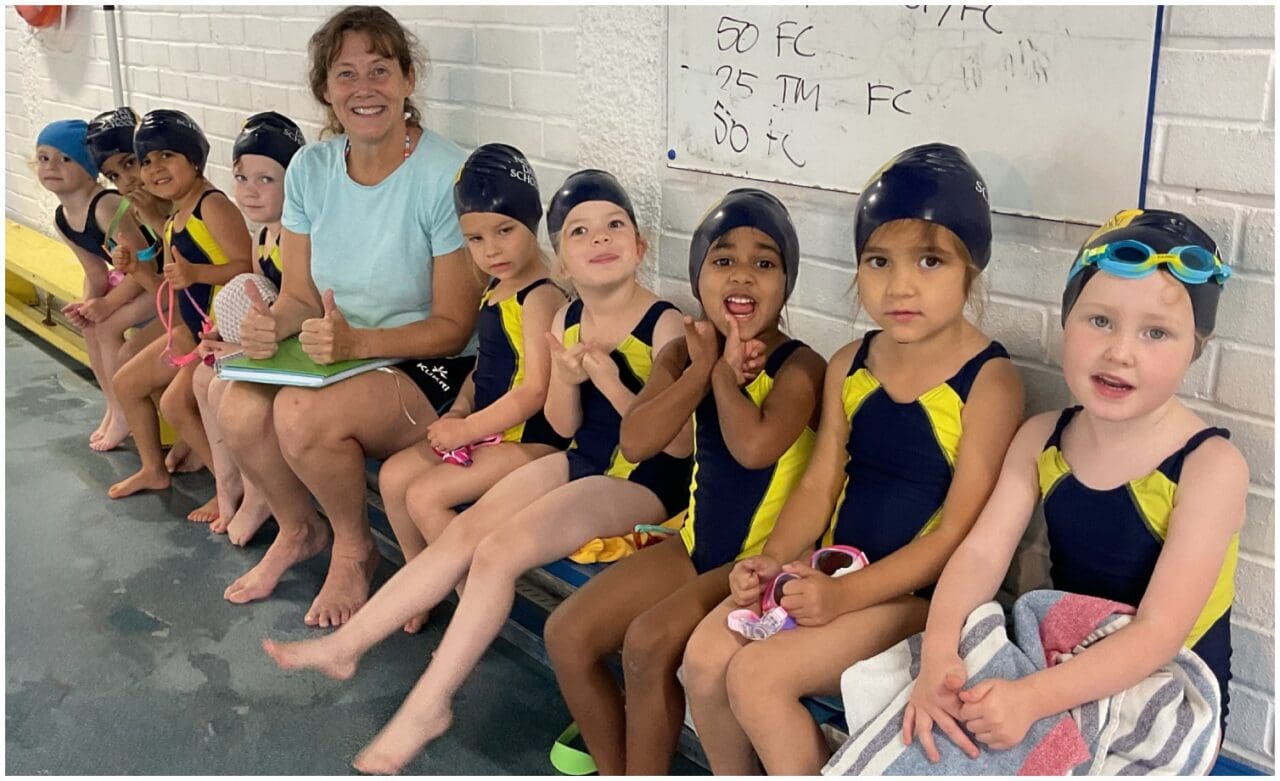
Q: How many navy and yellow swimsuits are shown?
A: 7